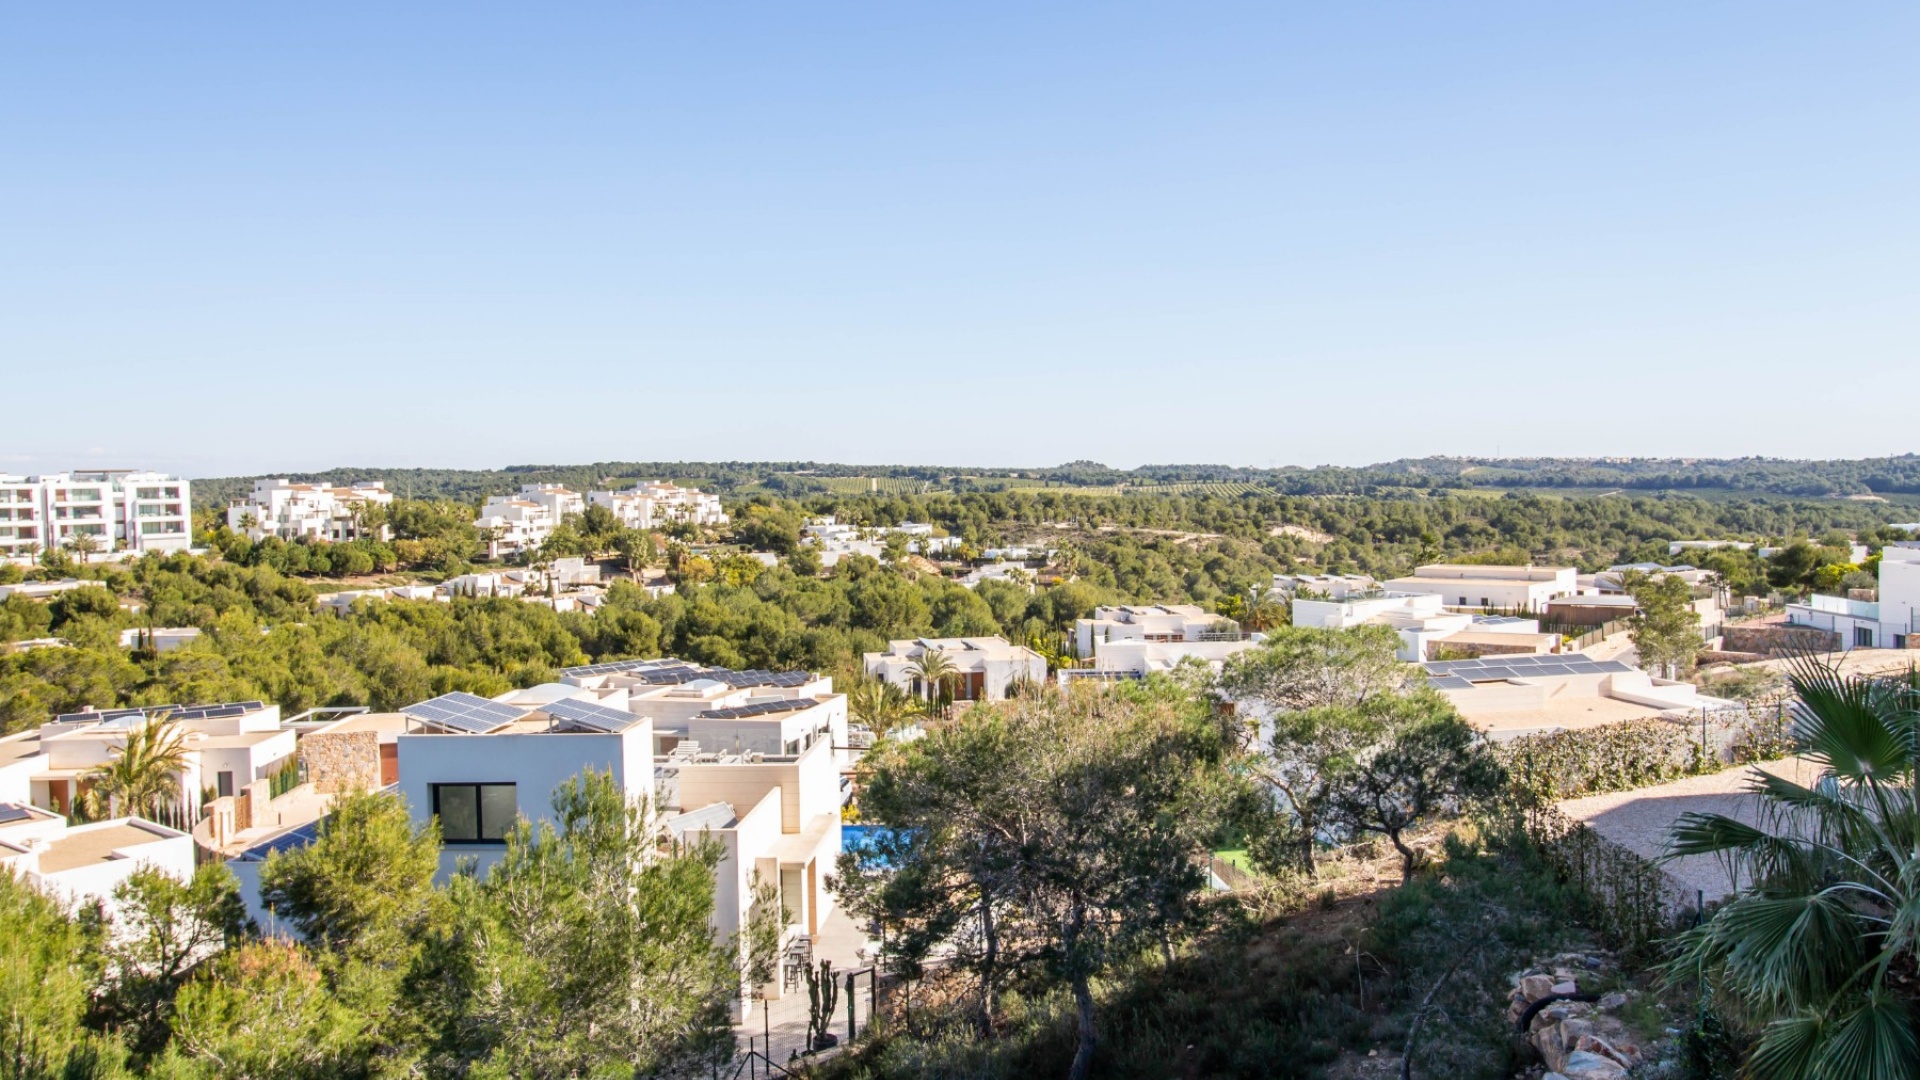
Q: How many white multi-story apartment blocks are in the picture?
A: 4